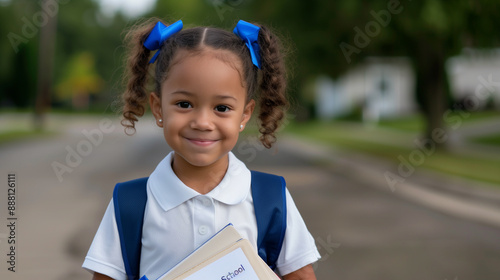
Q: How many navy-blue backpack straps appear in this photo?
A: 2